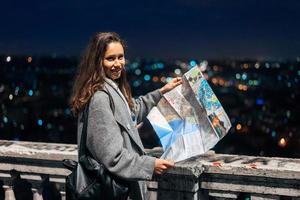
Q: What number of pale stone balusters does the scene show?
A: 3